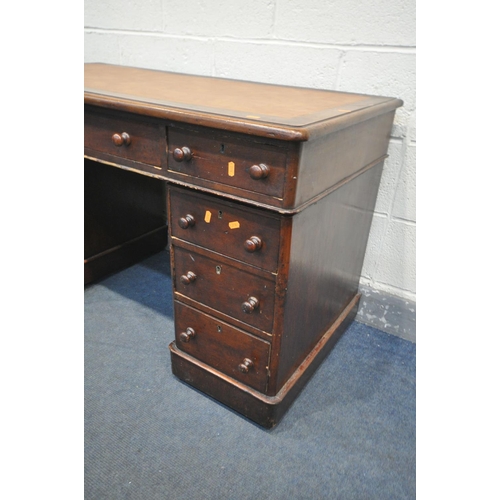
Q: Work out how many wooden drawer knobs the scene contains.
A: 9